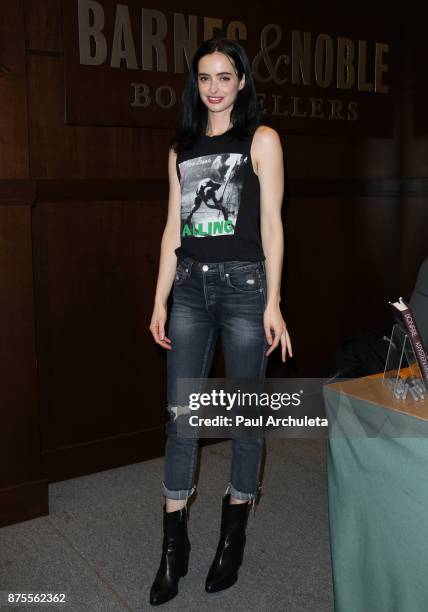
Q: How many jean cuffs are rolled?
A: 2